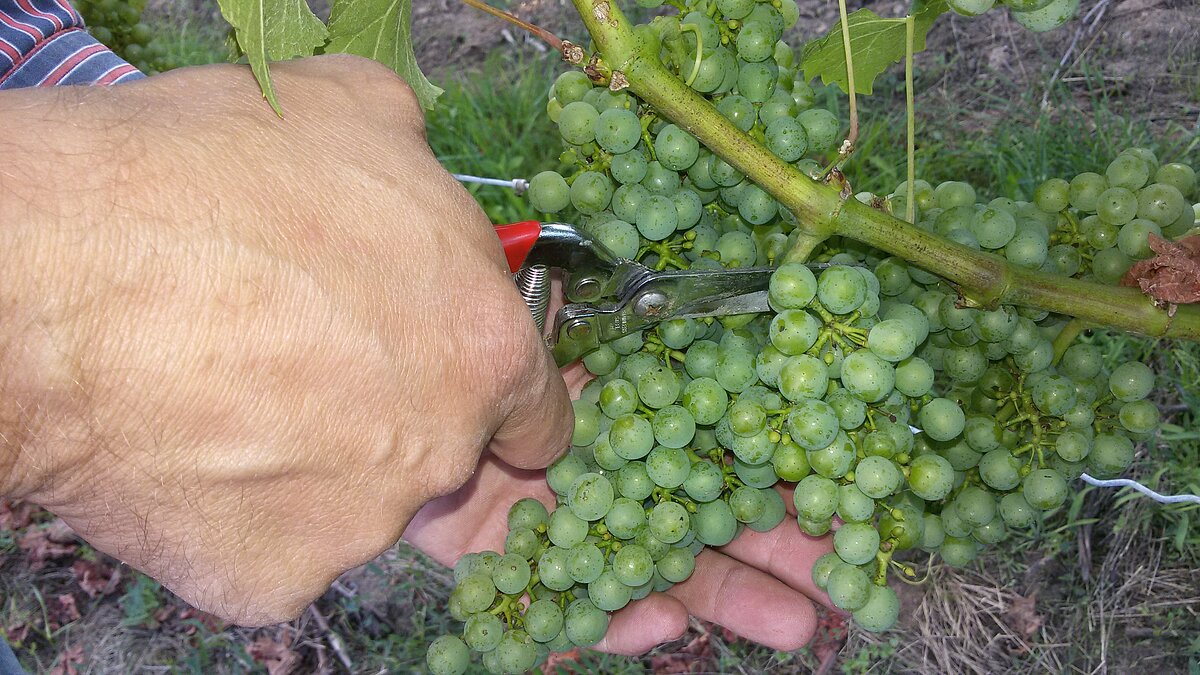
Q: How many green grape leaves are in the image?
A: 3